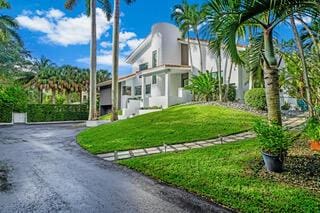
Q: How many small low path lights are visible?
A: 3